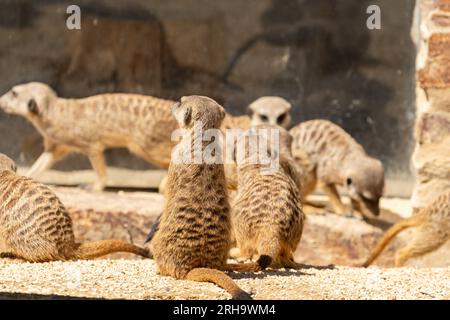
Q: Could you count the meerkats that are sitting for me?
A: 3